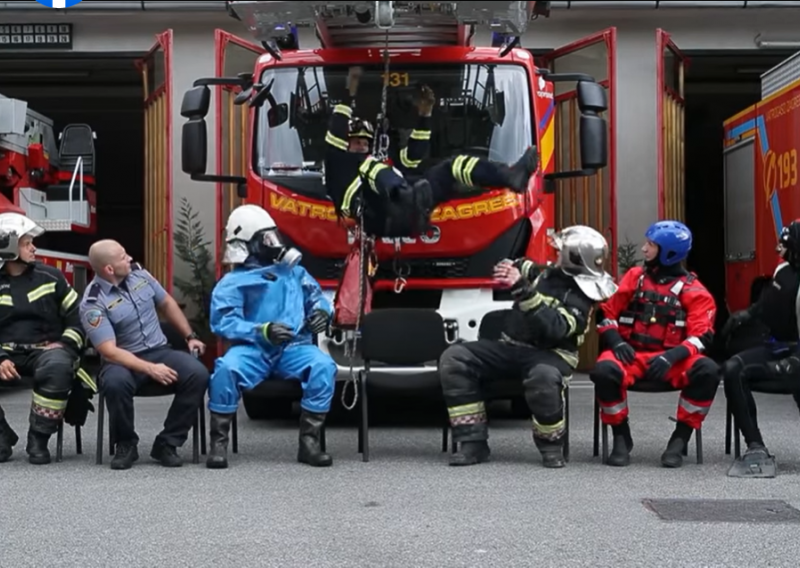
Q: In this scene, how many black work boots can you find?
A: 12